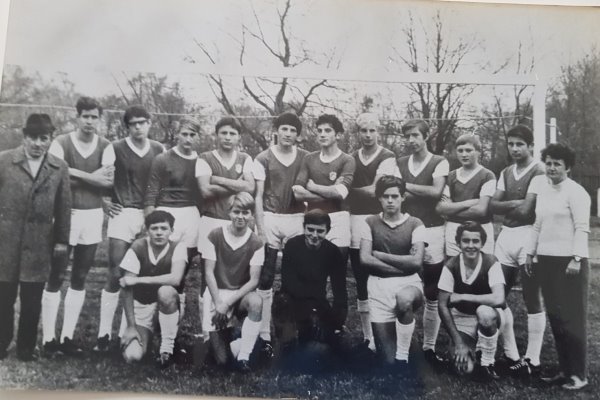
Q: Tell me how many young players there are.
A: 15